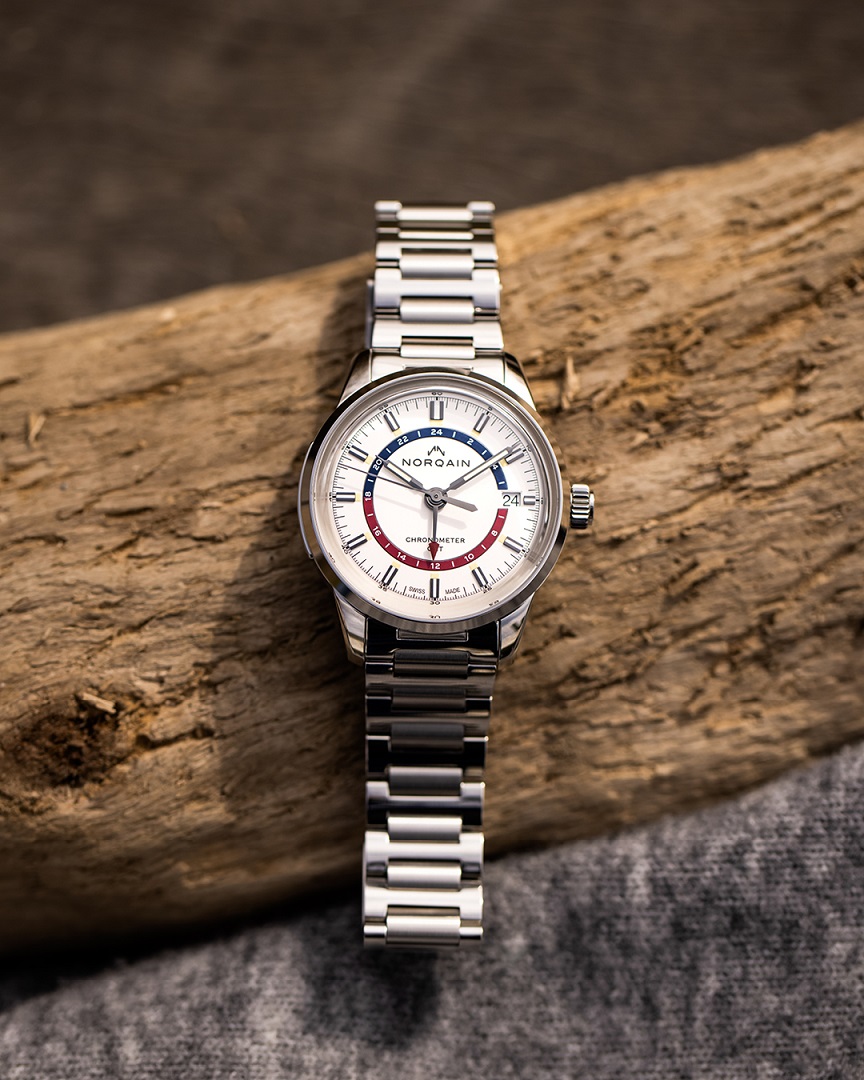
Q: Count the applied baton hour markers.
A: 12